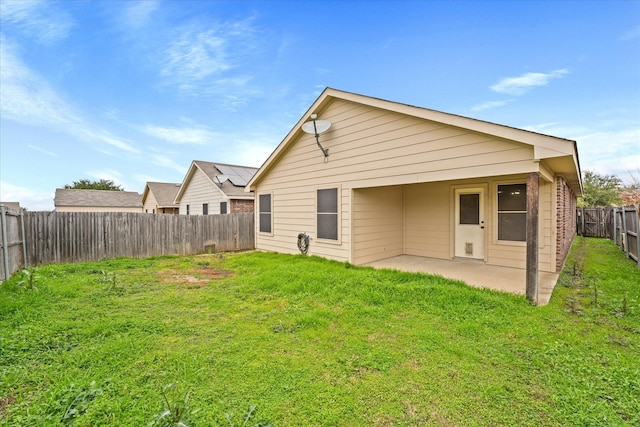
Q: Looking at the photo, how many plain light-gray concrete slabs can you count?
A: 1